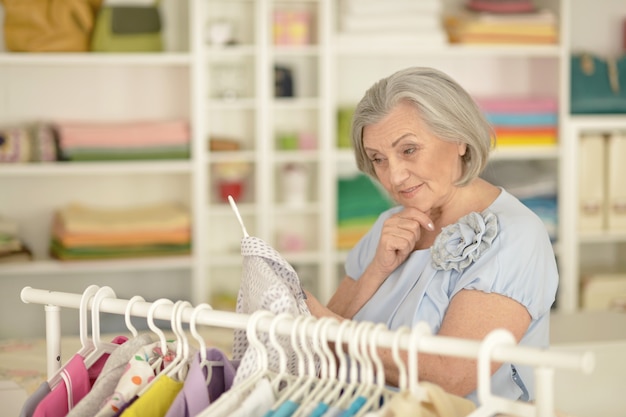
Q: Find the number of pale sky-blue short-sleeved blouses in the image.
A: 1